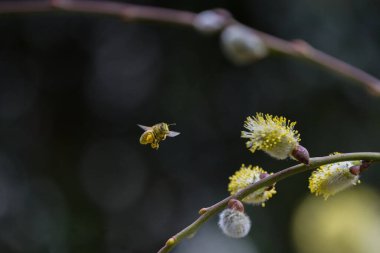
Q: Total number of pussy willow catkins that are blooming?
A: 3